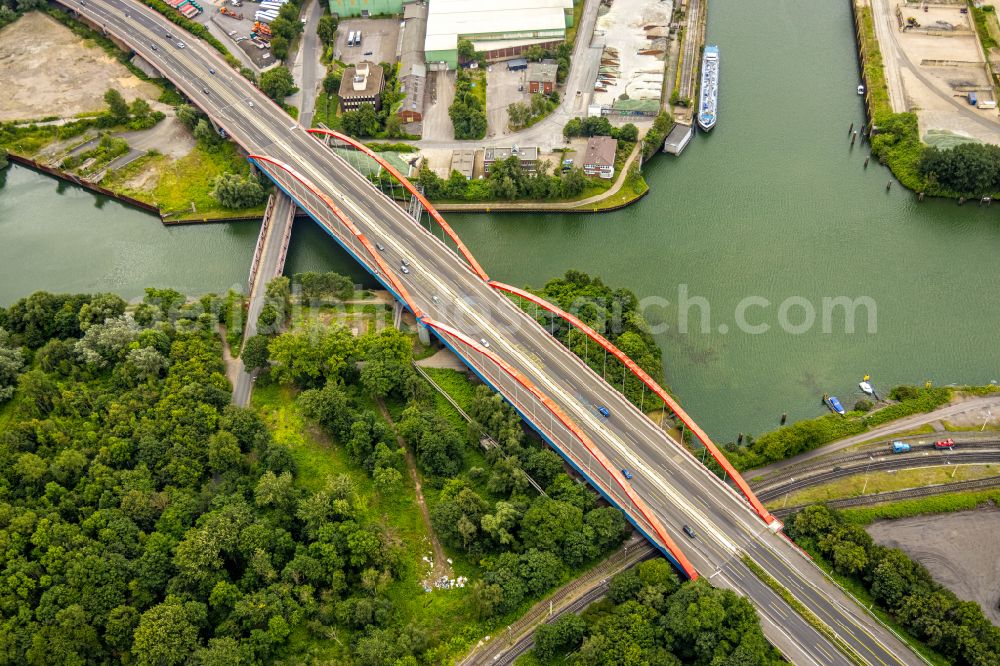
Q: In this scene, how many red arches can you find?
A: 4